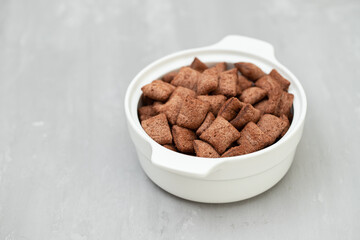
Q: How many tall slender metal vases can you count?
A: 0